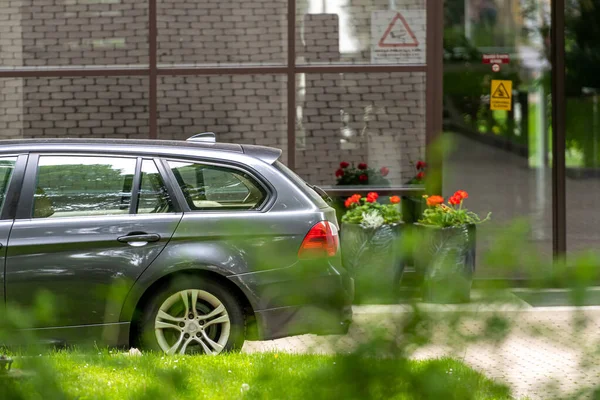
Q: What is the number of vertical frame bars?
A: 4